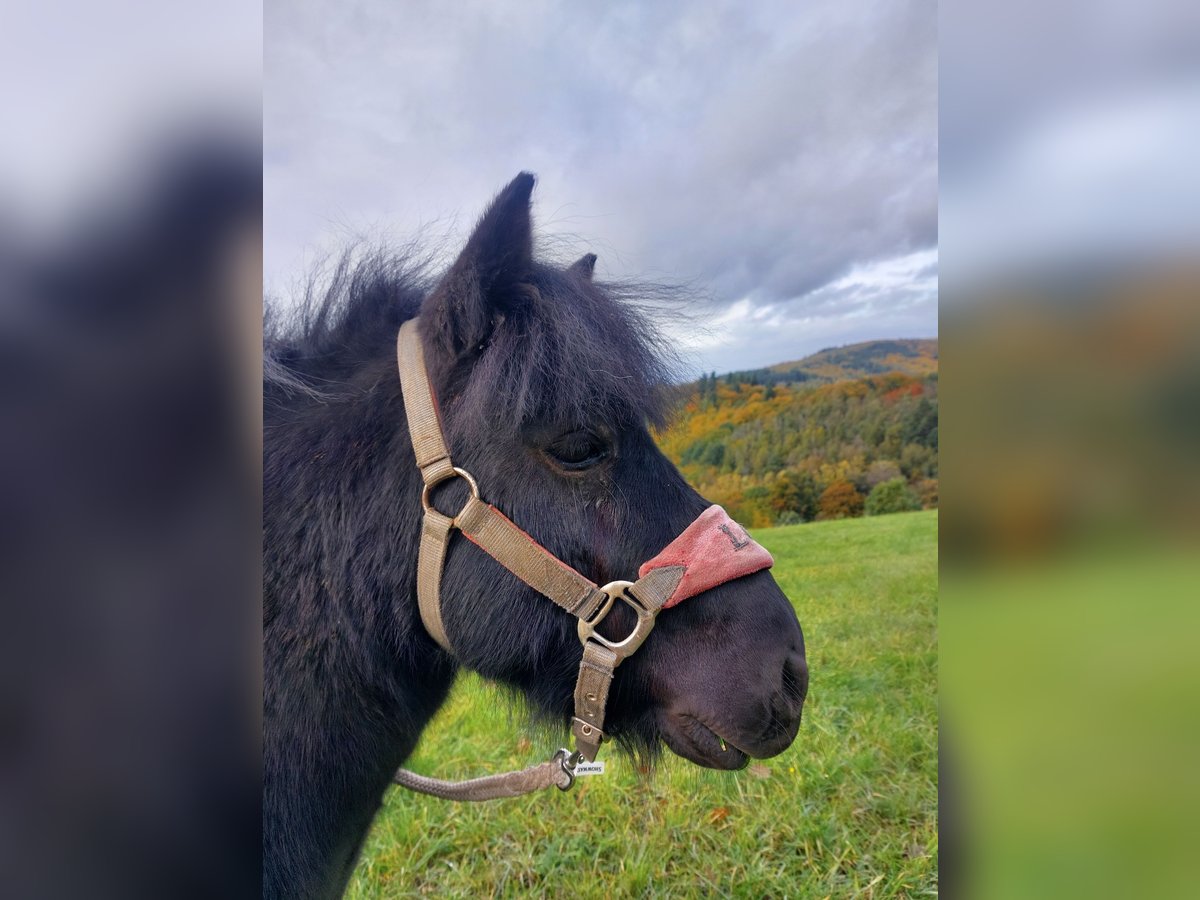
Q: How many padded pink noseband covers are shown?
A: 1